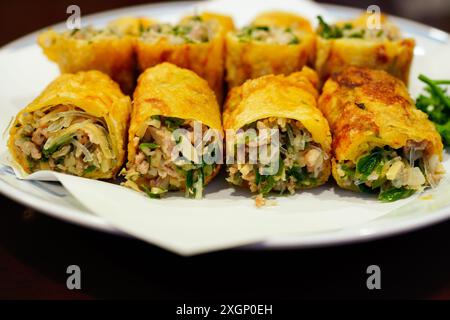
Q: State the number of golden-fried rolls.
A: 8